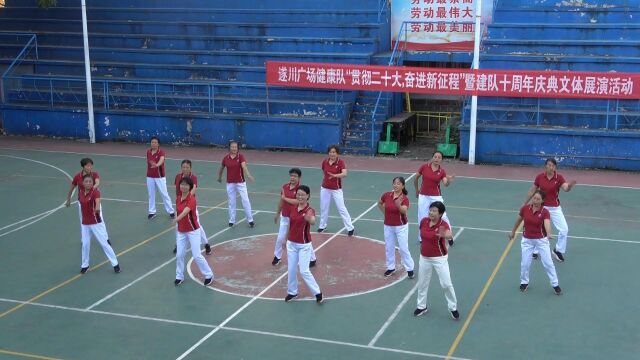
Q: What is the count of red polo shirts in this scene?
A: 14